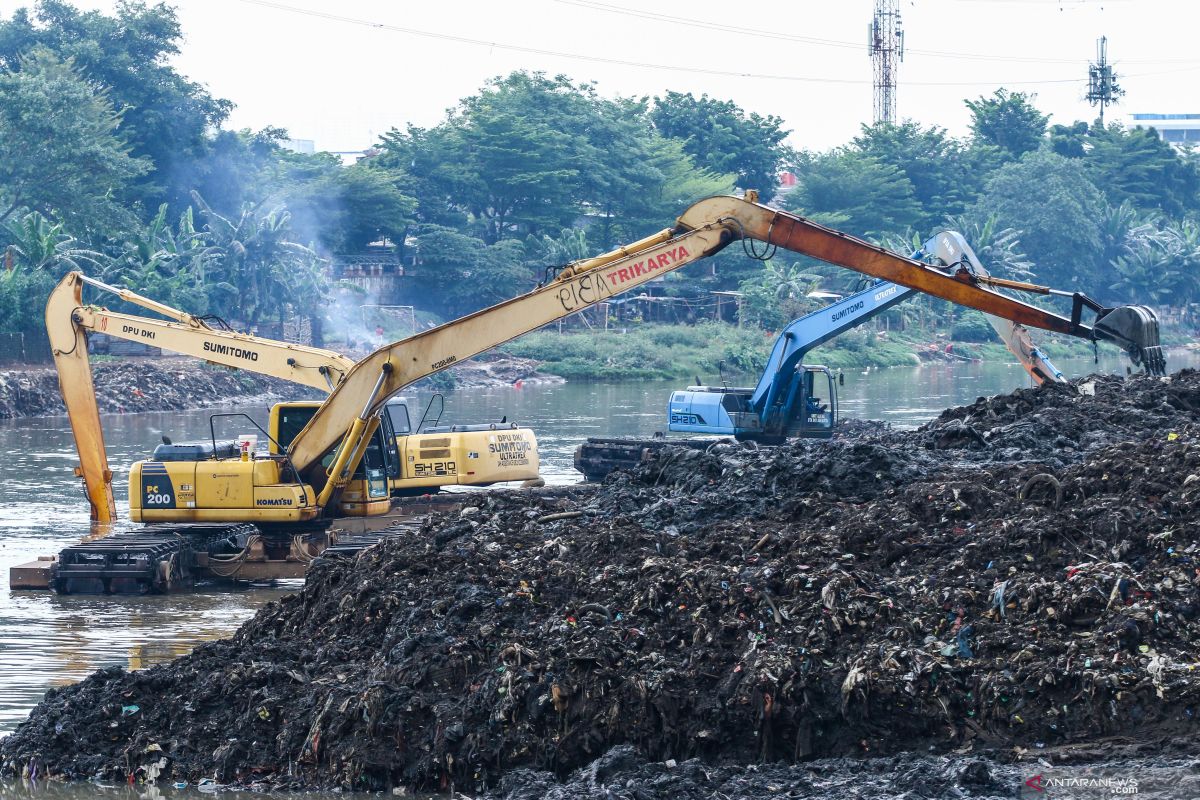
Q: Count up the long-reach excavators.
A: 3